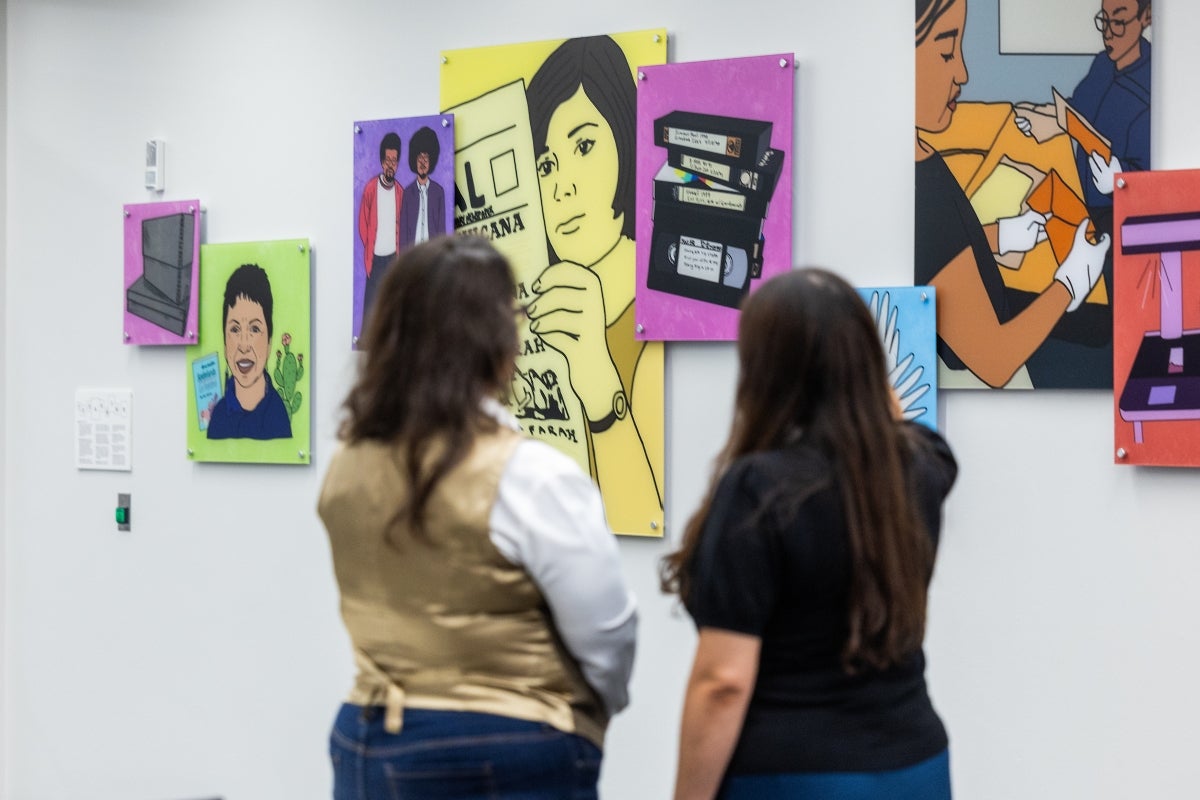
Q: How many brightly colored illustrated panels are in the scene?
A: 8